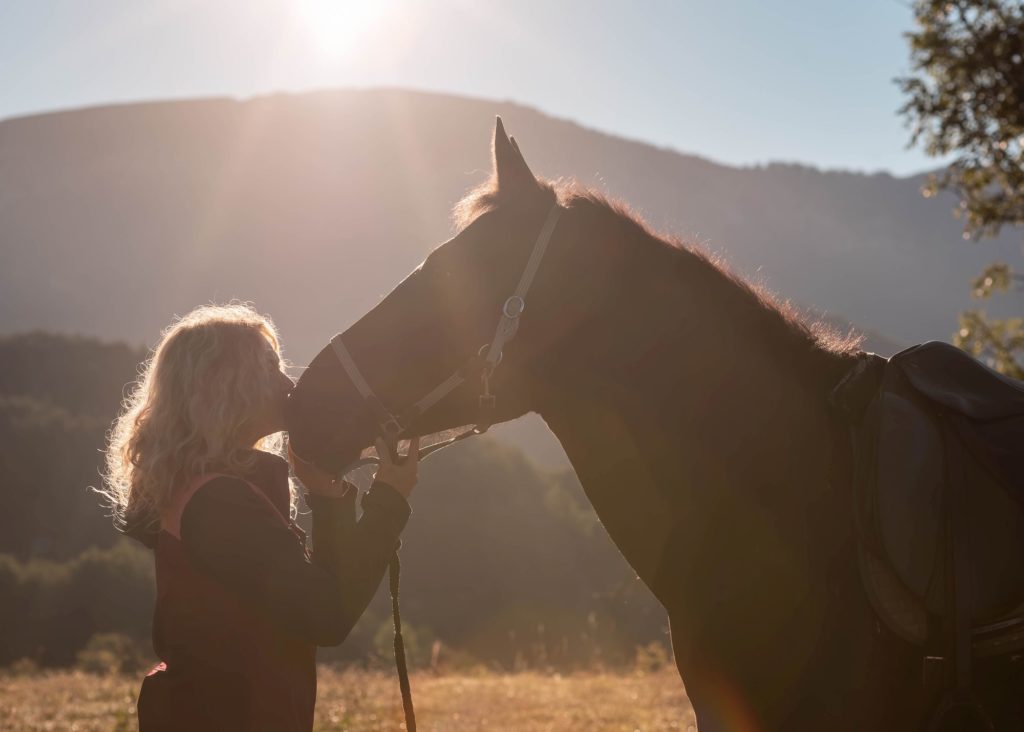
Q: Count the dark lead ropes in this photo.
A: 1